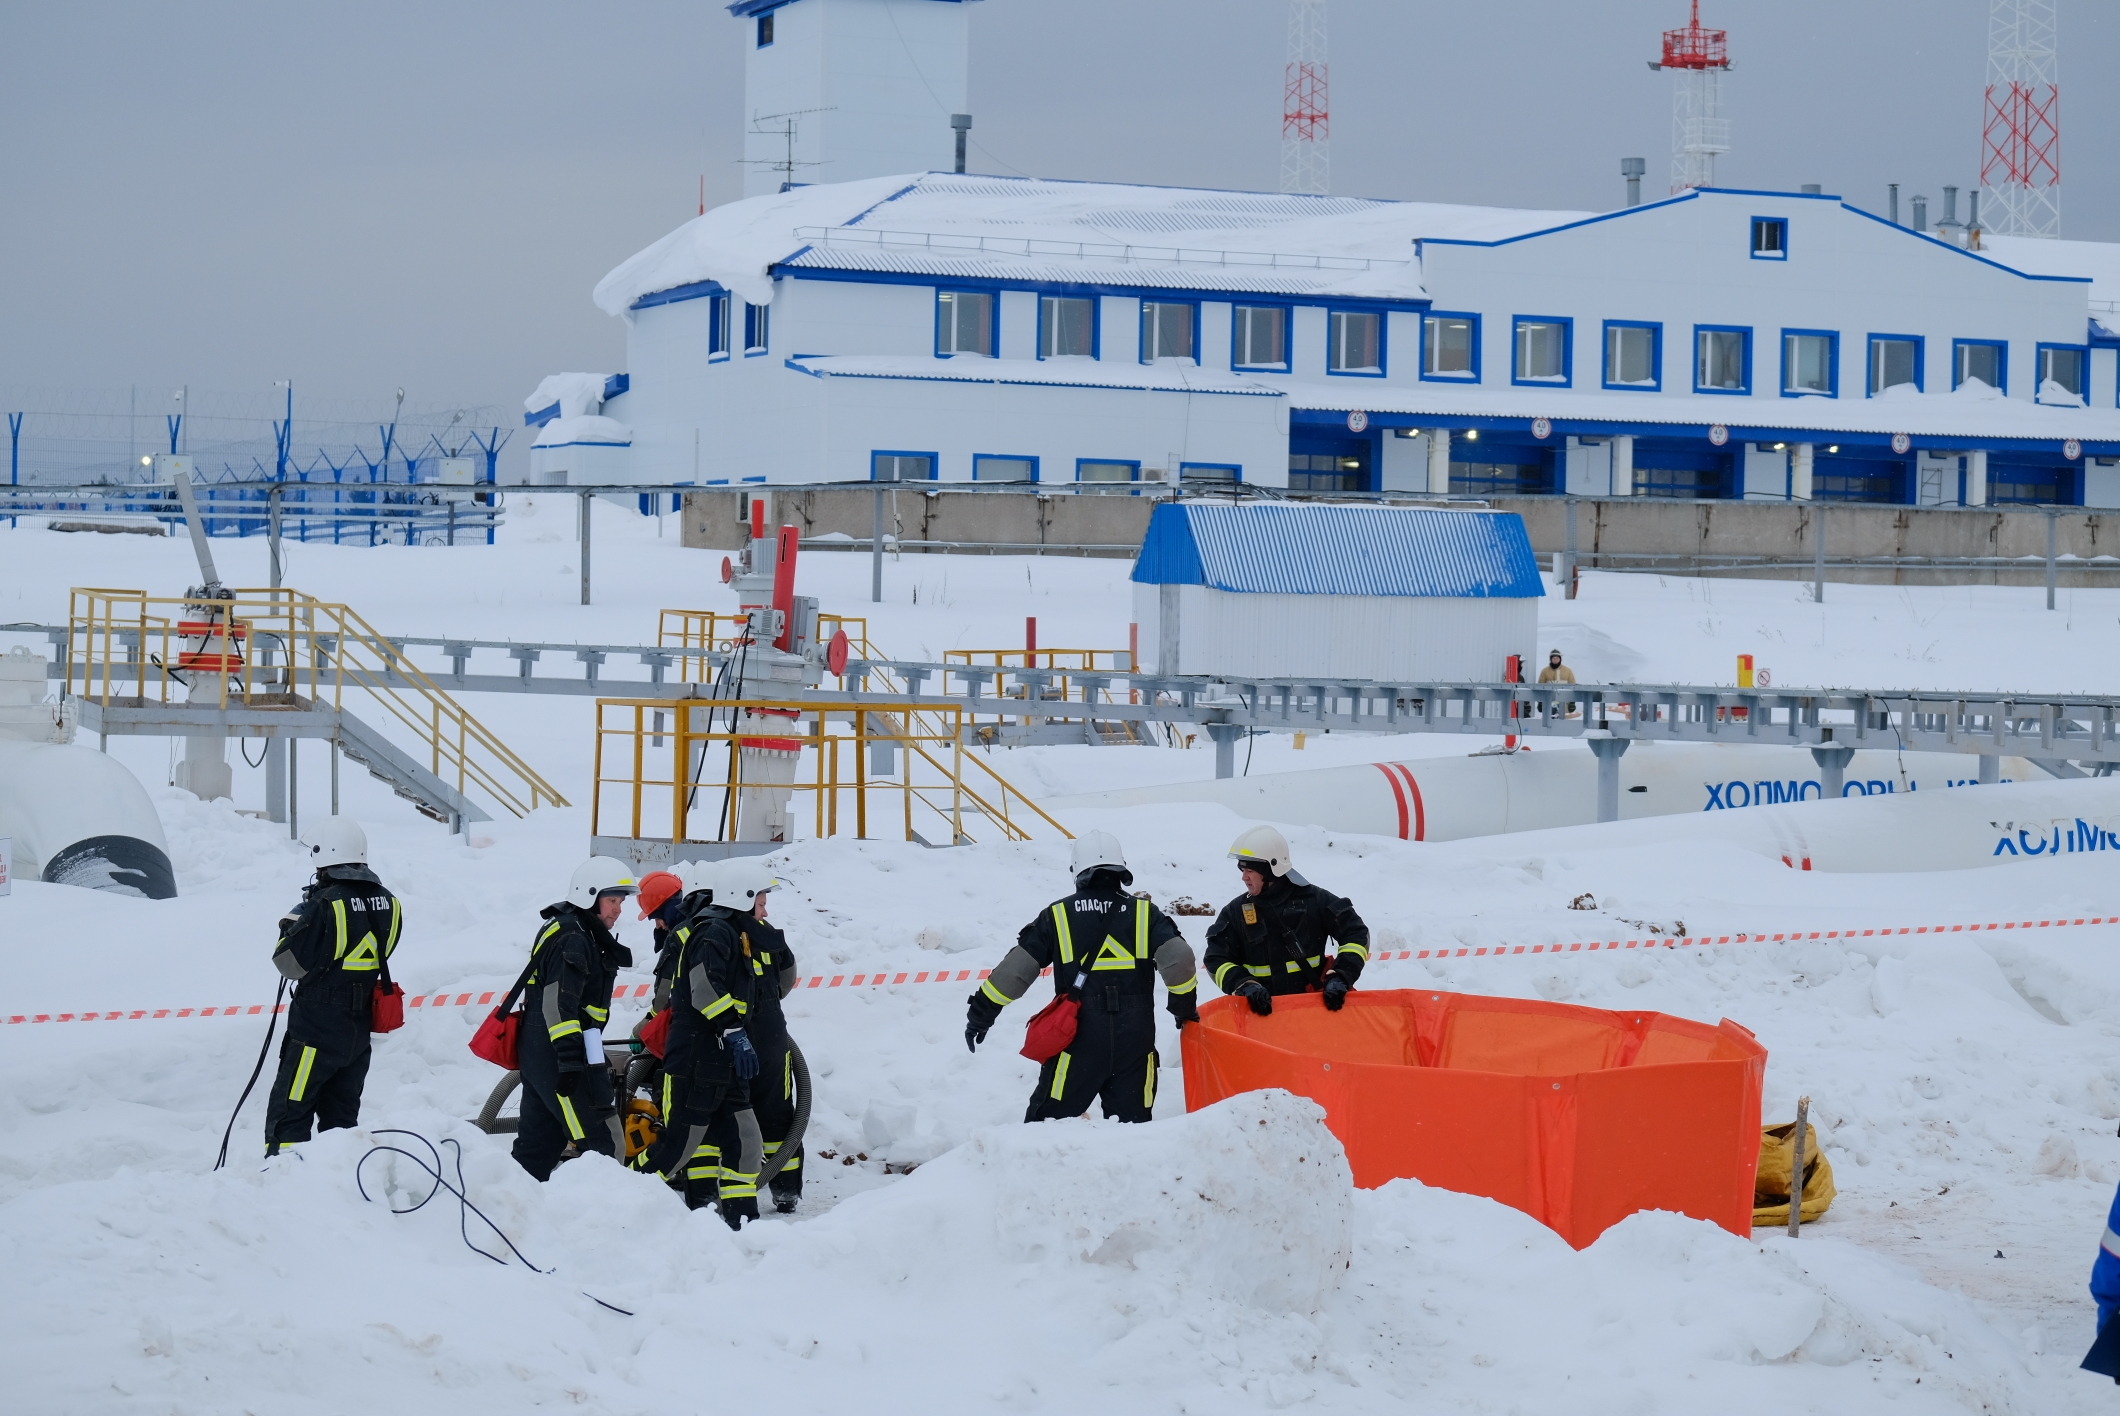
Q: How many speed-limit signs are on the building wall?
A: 5